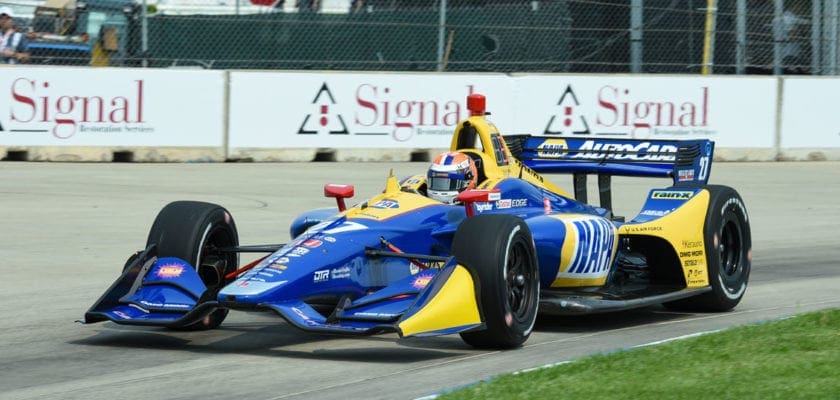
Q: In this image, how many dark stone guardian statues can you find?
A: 0